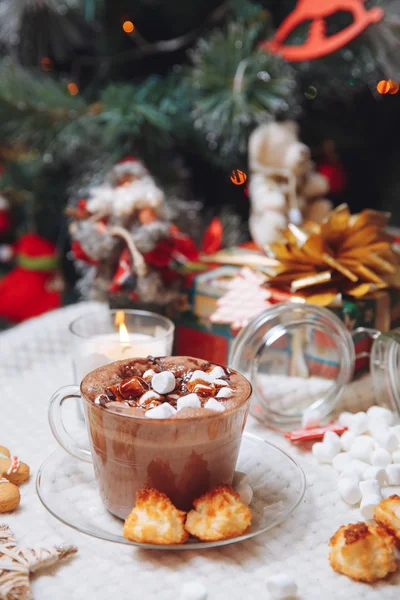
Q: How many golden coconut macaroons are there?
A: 4